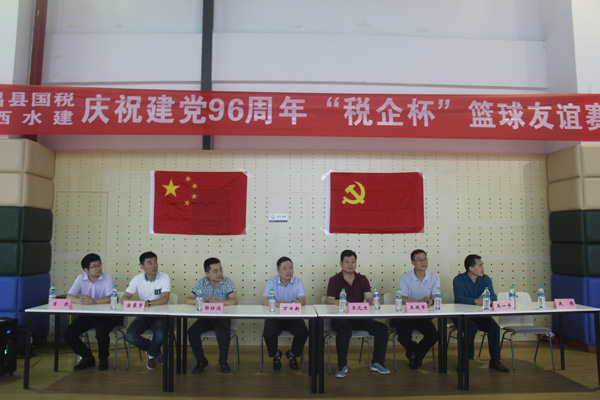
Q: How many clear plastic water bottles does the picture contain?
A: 11